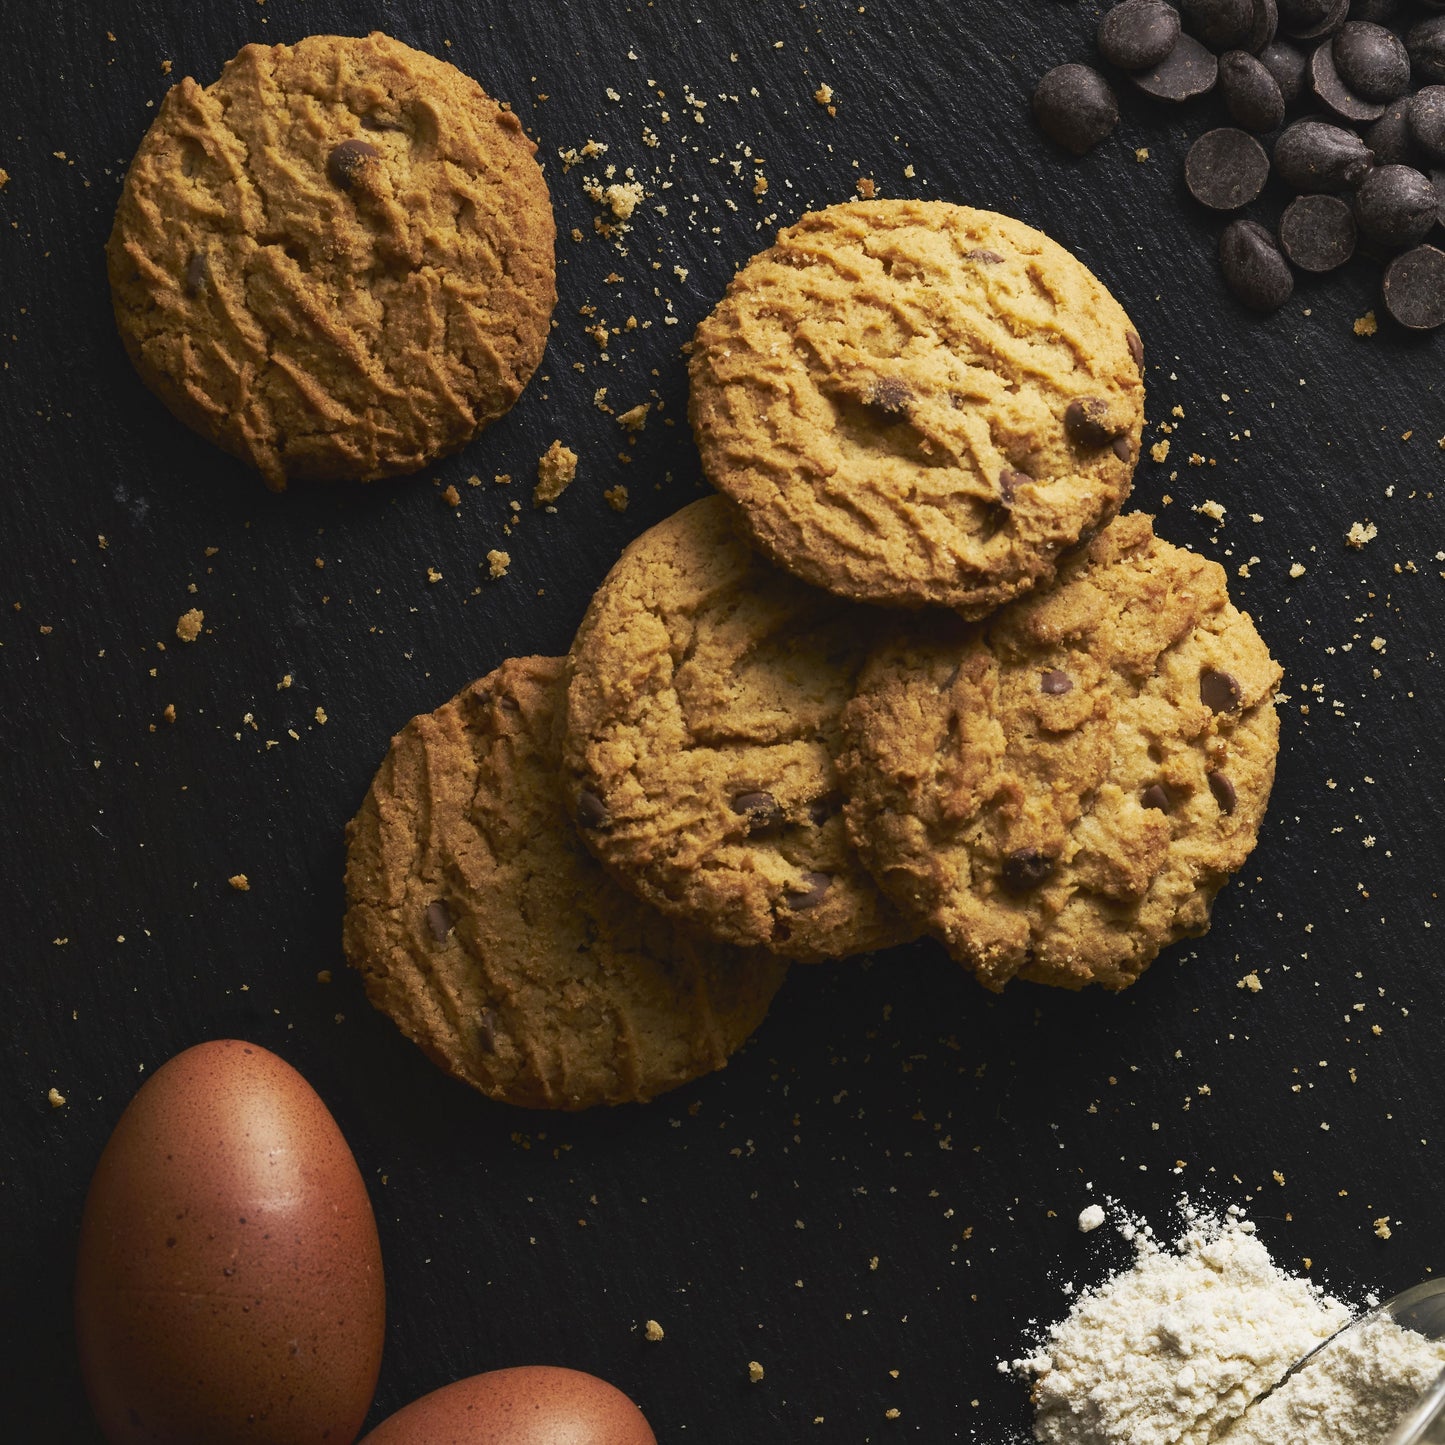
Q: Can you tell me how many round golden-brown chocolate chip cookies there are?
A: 5